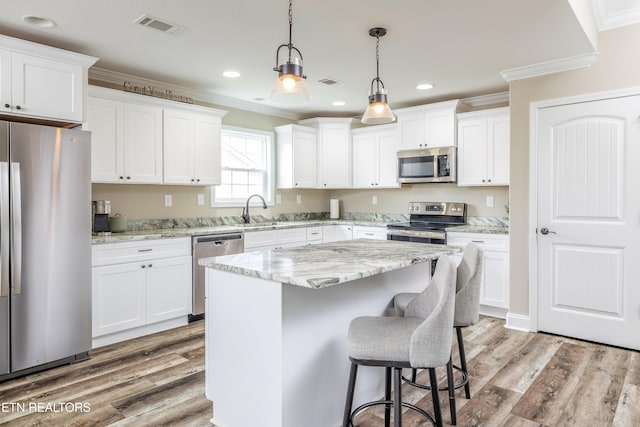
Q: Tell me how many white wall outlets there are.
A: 6